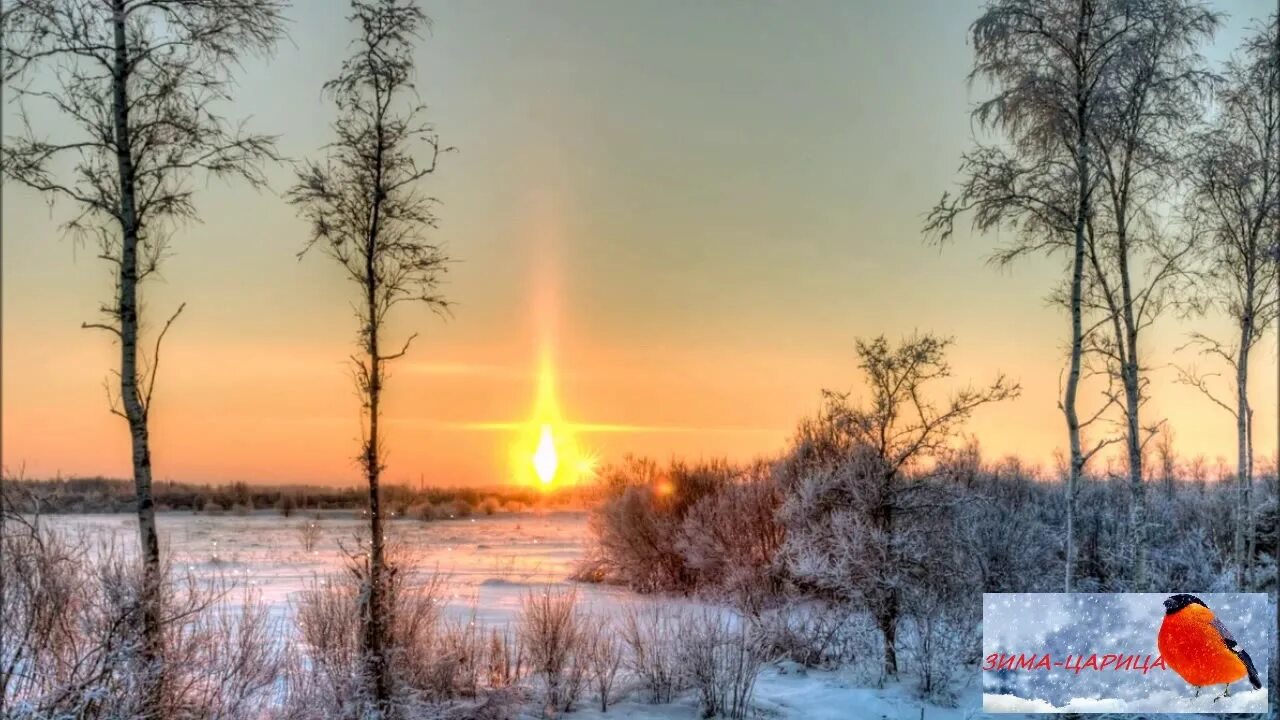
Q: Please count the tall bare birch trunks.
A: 5